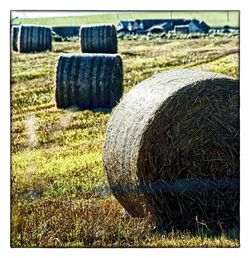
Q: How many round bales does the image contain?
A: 5